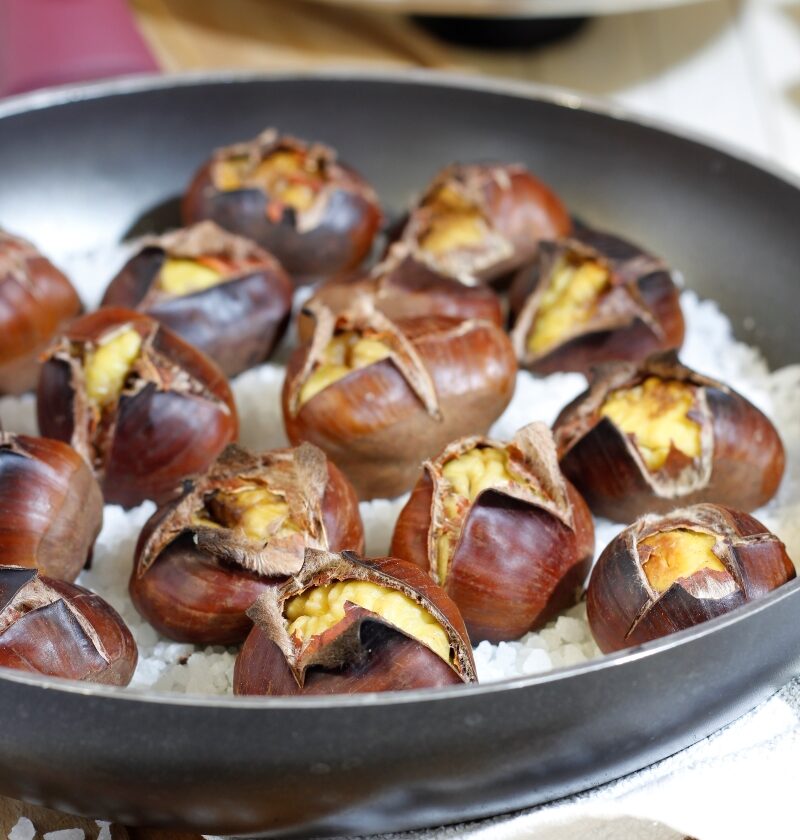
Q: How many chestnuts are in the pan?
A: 15